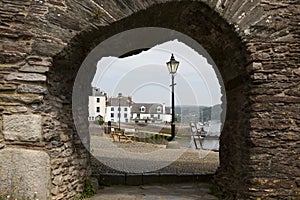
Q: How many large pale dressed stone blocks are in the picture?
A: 2